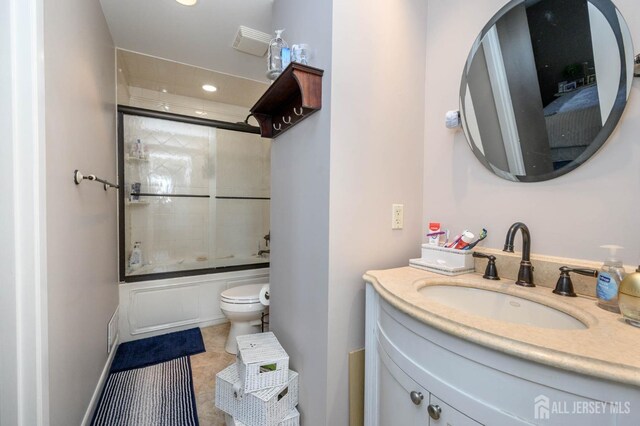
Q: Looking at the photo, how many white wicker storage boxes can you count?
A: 3